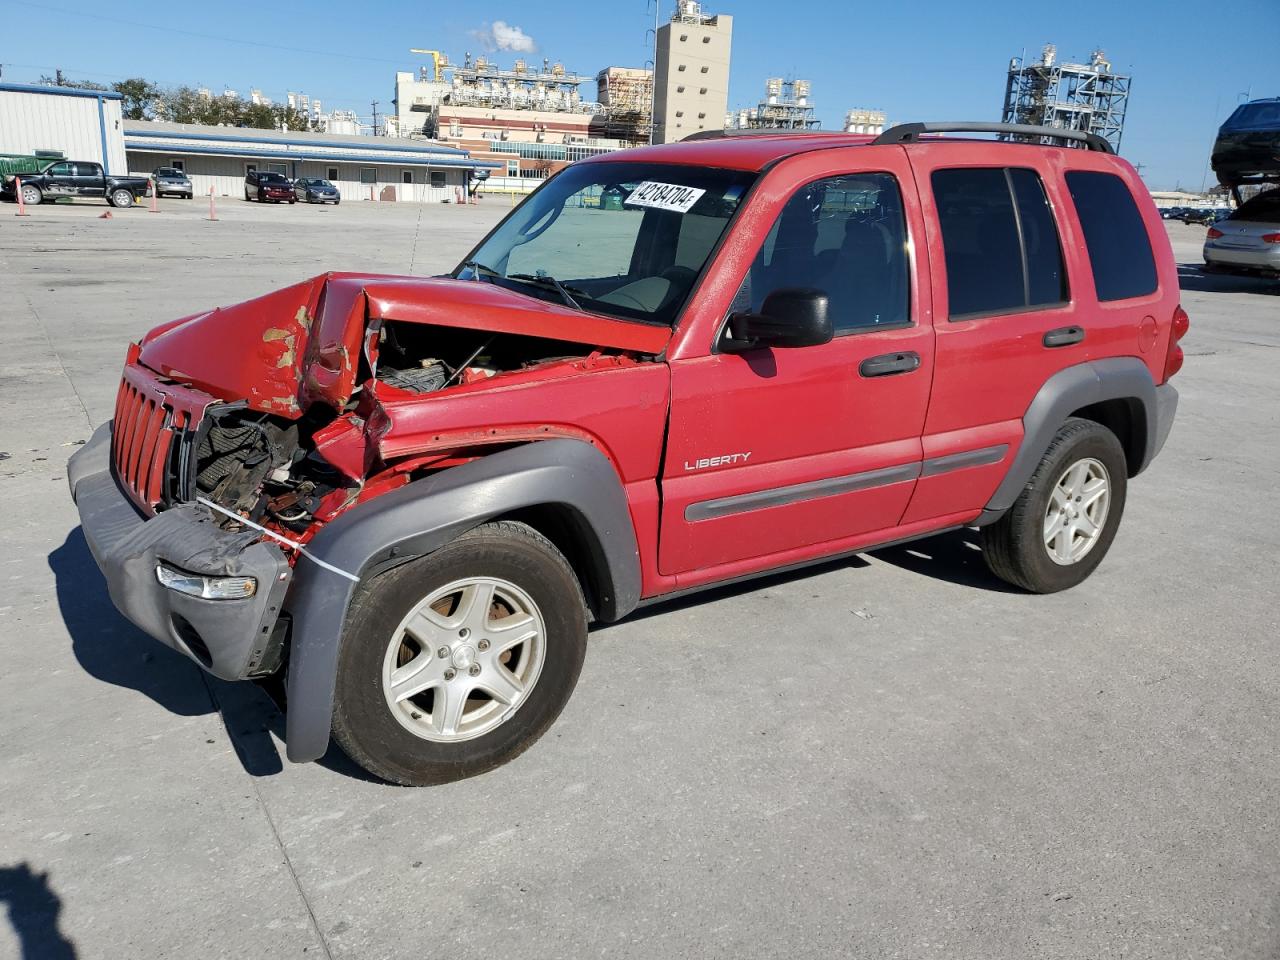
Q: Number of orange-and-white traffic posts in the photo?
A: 3